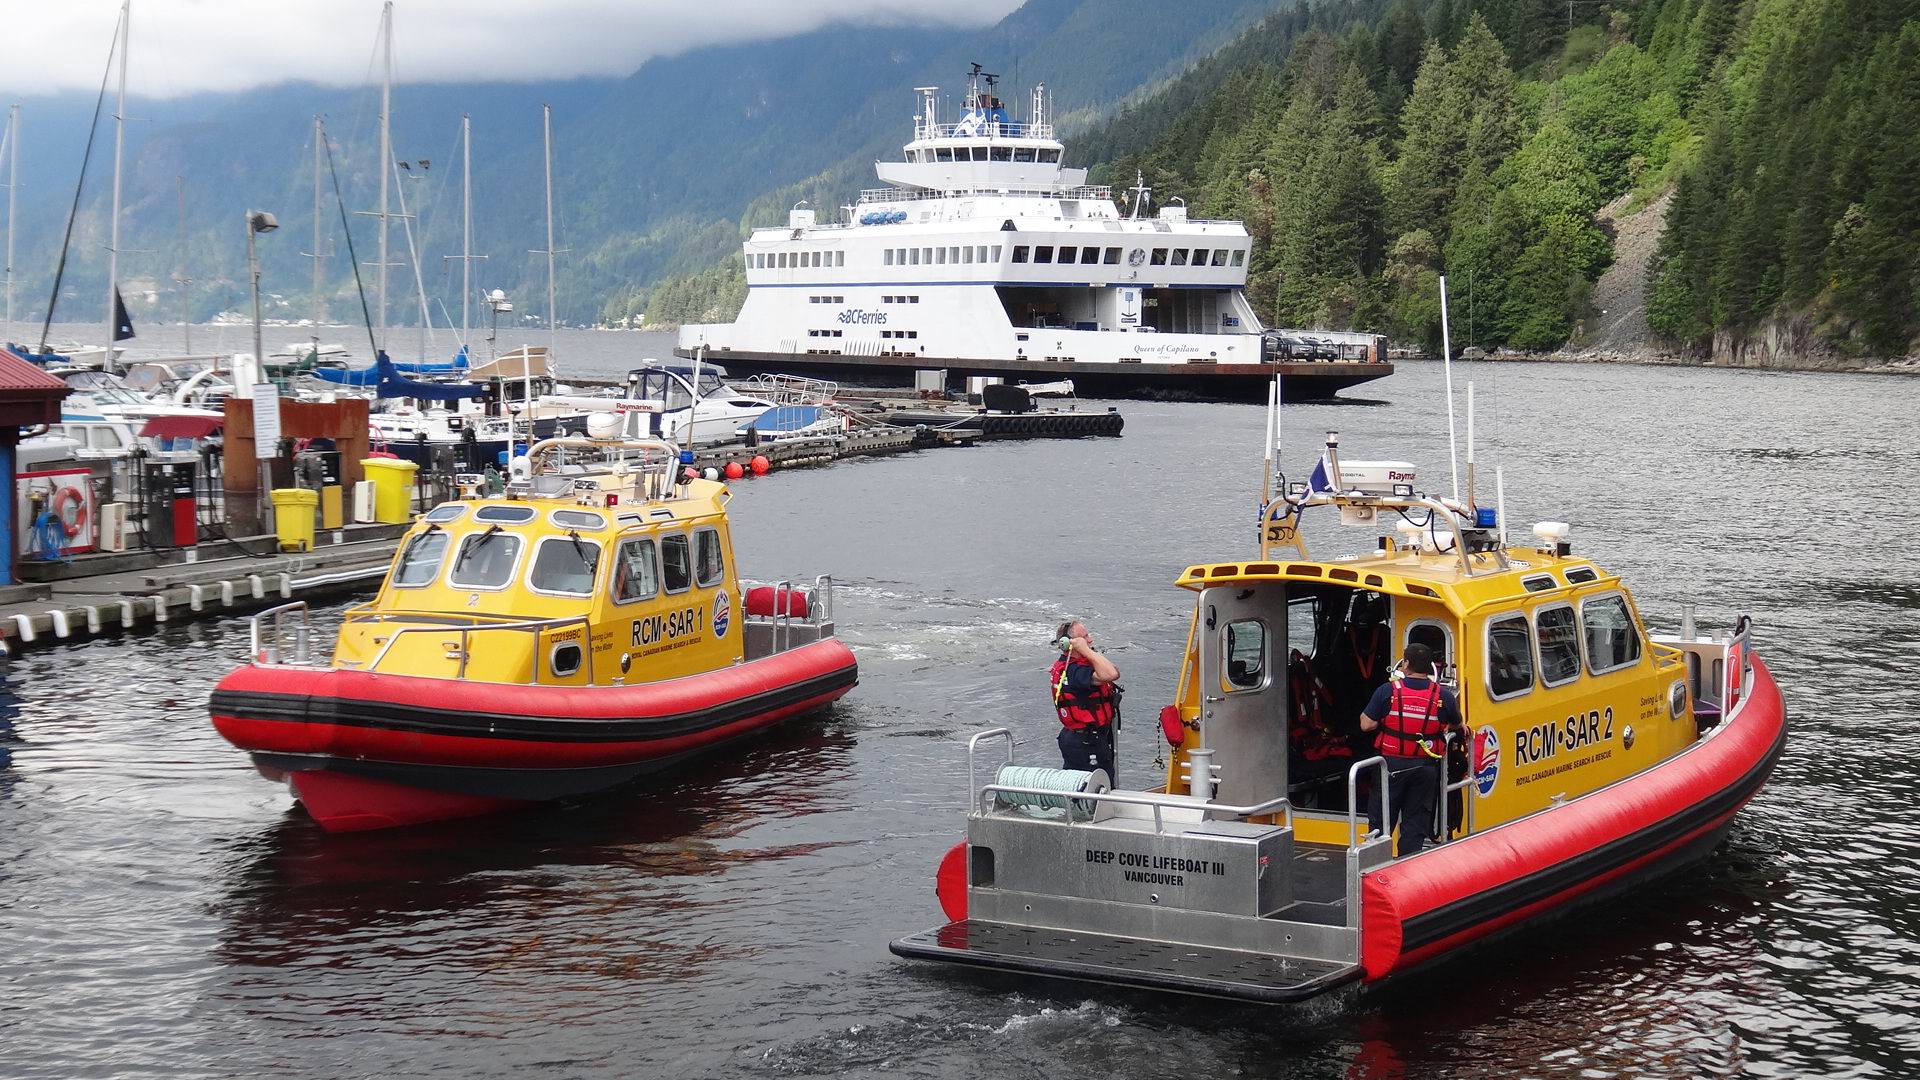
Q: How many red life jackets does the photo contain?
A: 2